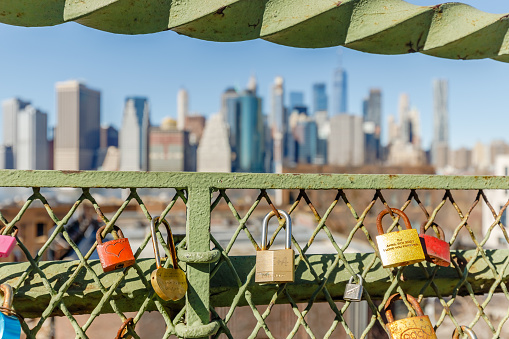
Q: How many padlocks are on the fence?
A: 11